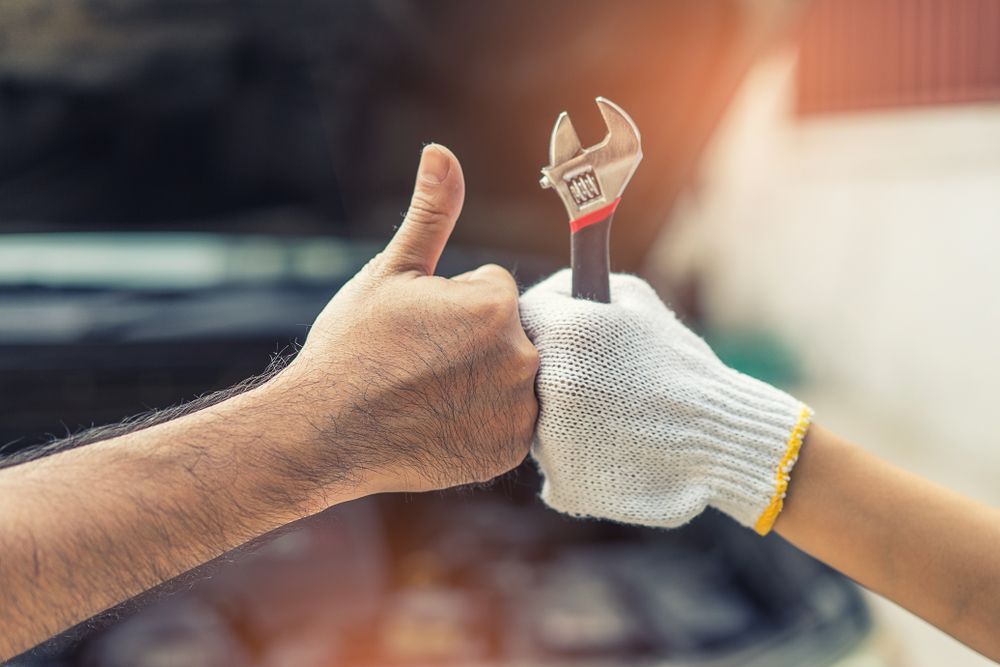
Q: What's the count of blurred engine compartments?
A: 1